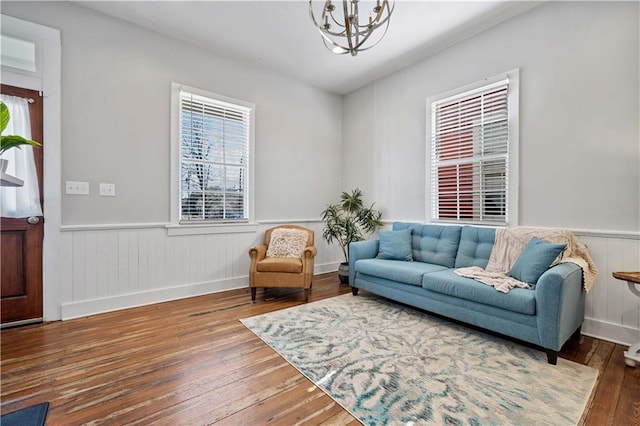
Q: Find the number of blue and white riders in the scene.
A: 0